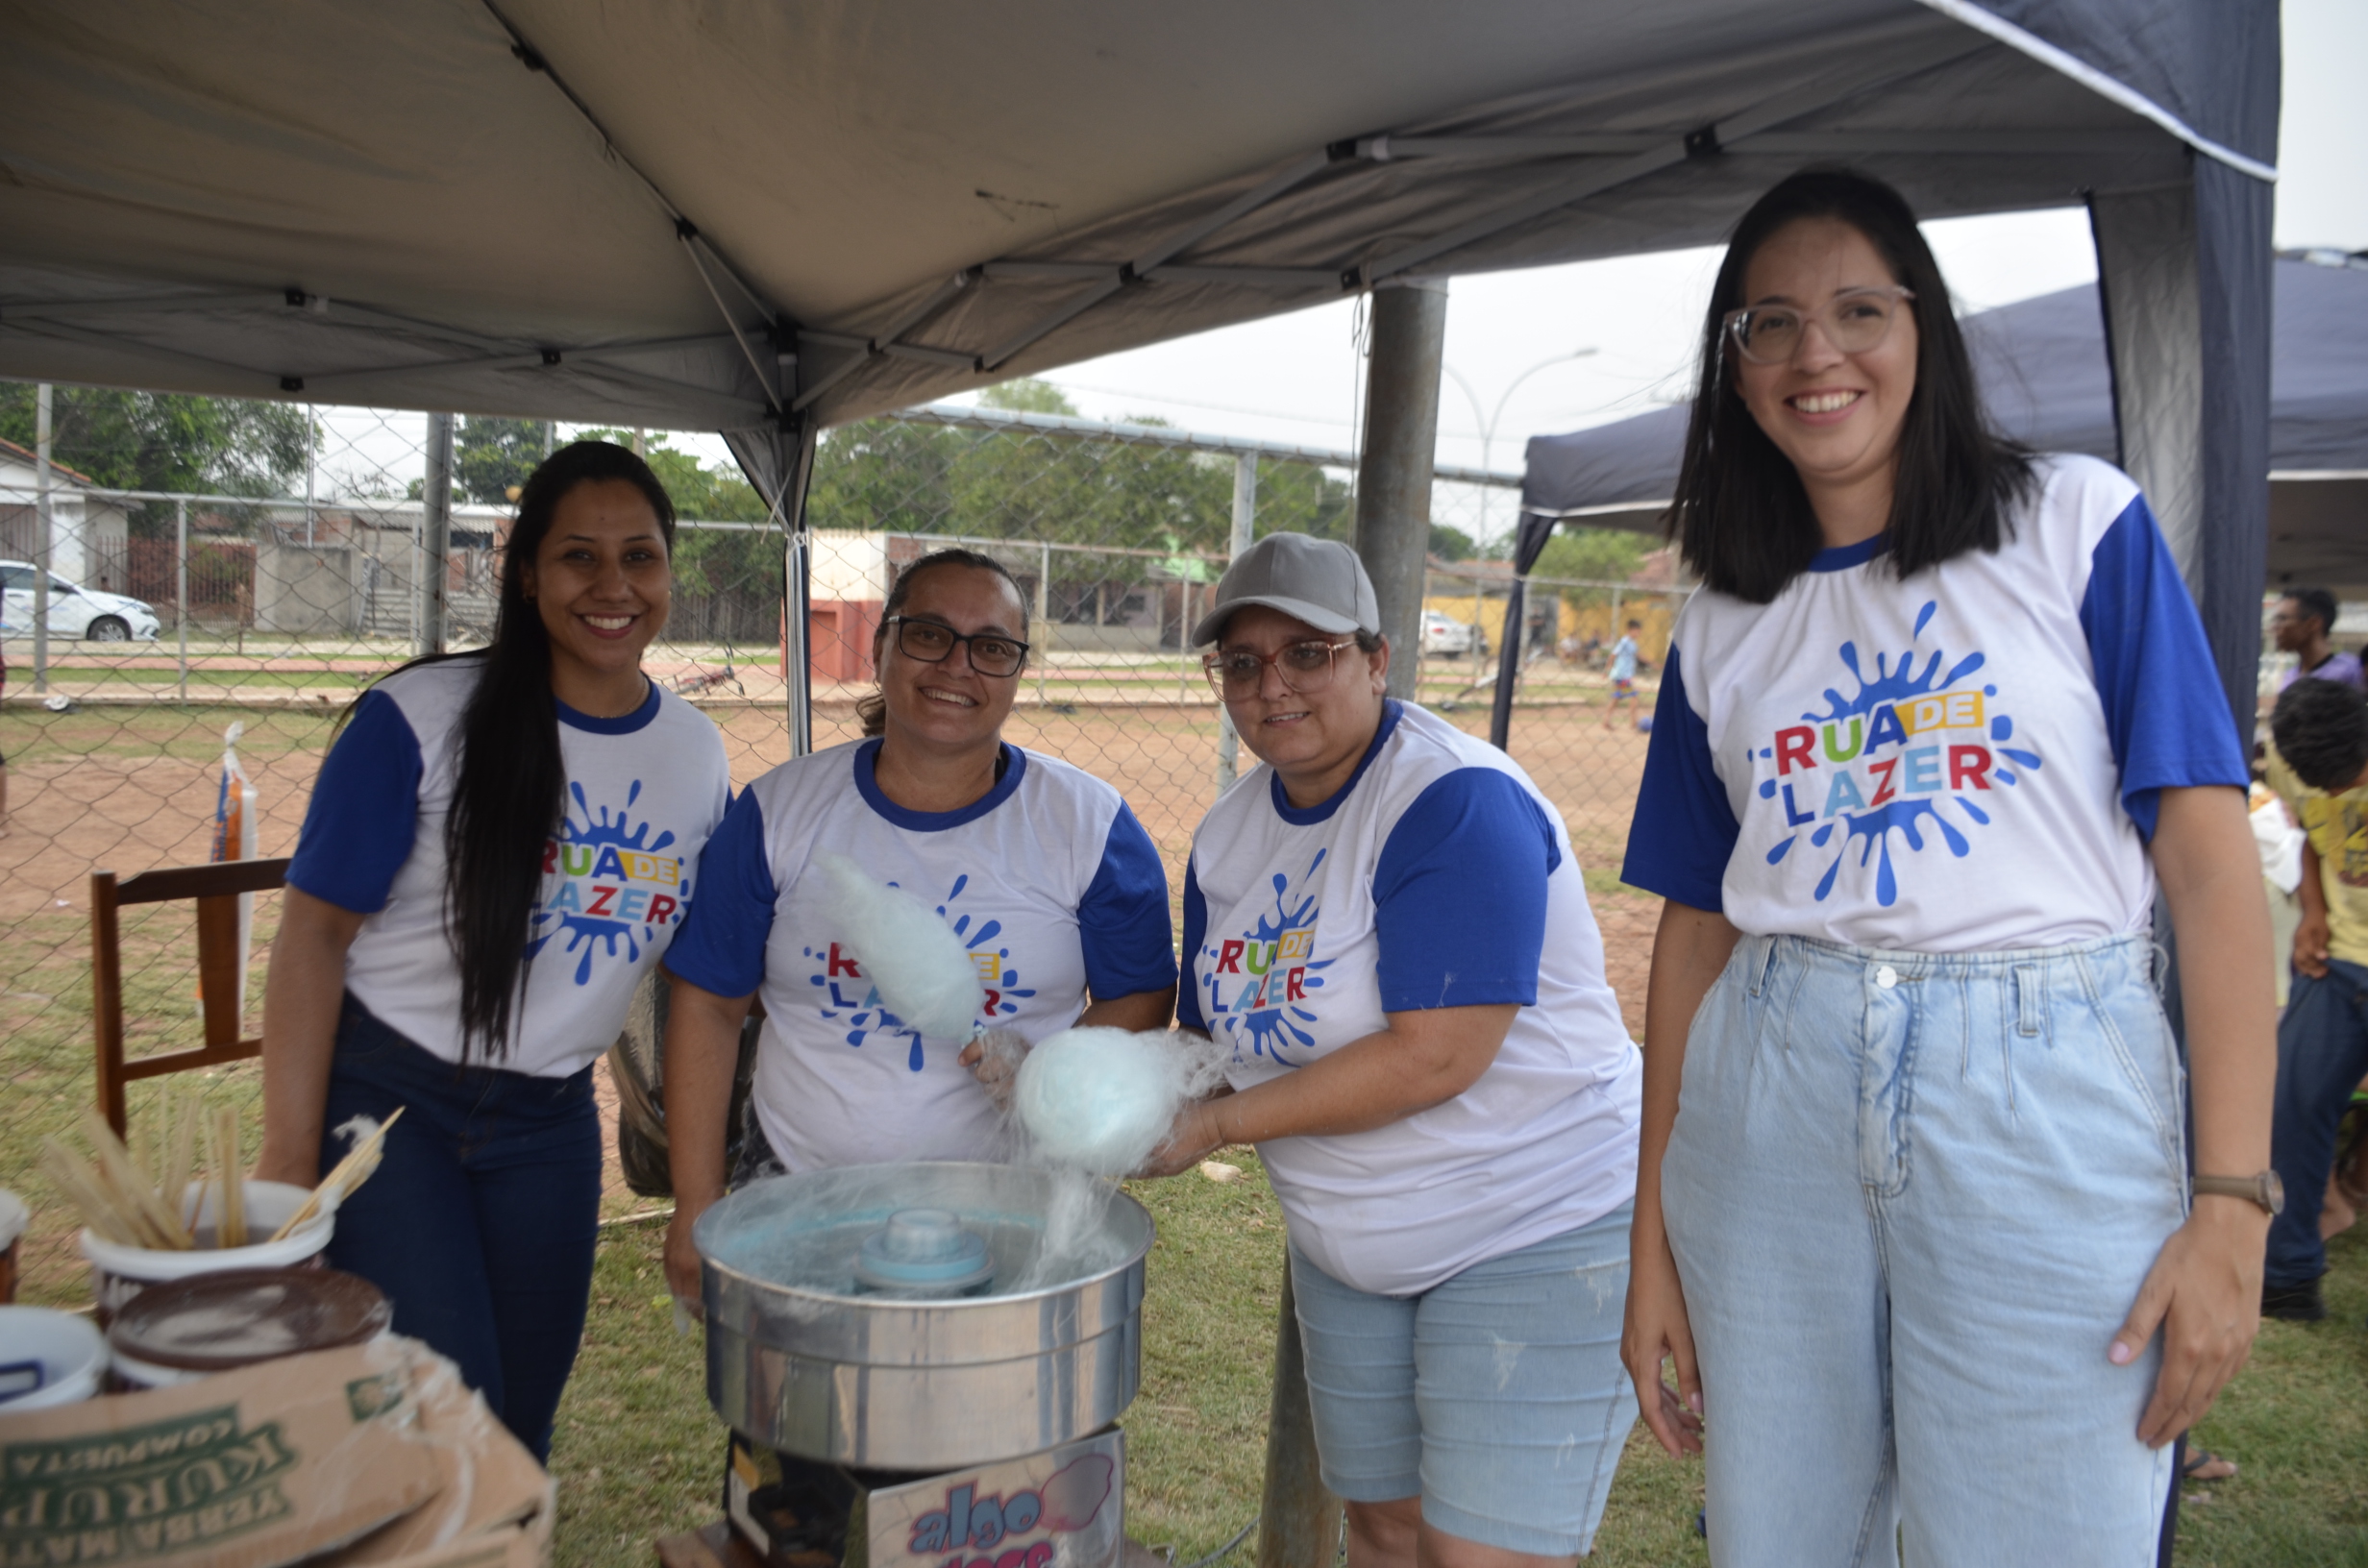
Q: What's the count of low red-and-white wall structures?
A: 1